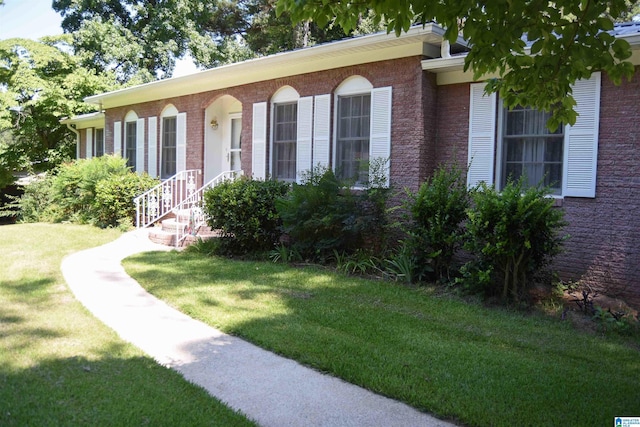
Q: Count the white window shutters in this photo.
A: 11